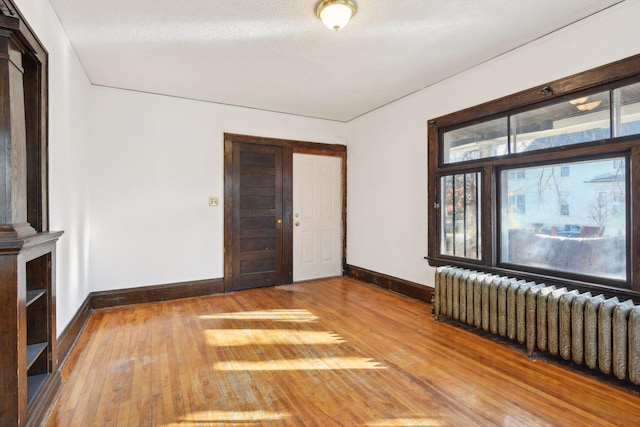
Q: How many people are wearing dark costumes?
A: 0